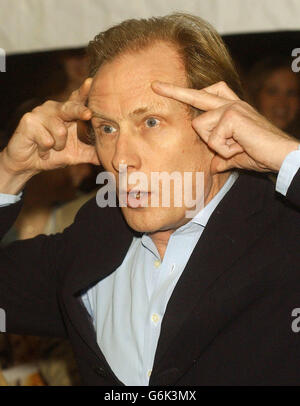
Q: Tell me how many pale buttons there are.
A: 3